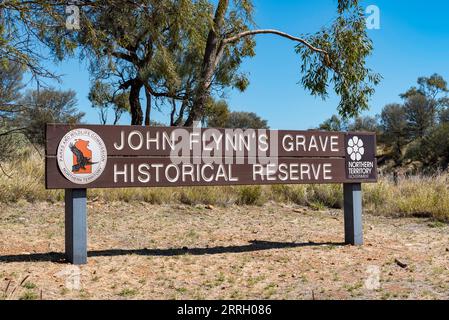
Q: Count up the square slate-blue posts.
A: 2